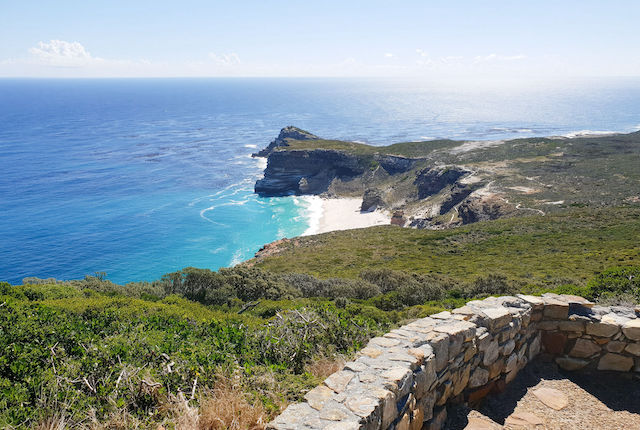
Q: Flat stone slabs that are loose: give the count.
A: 3